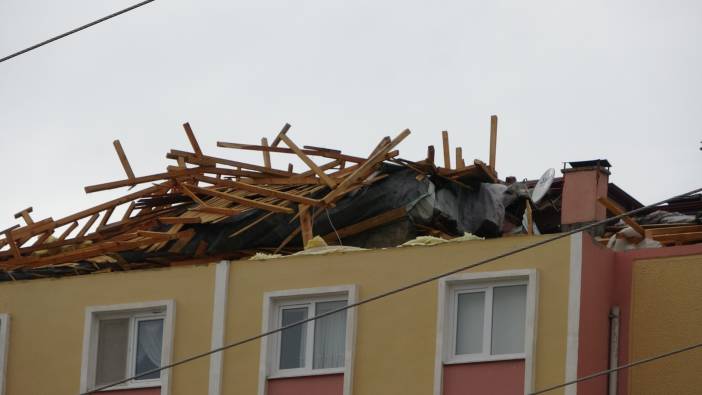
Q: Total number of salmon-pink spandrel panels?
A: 3